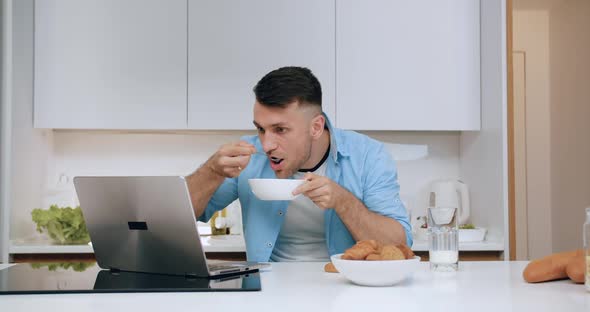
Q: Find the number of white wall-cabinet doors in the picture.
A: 3